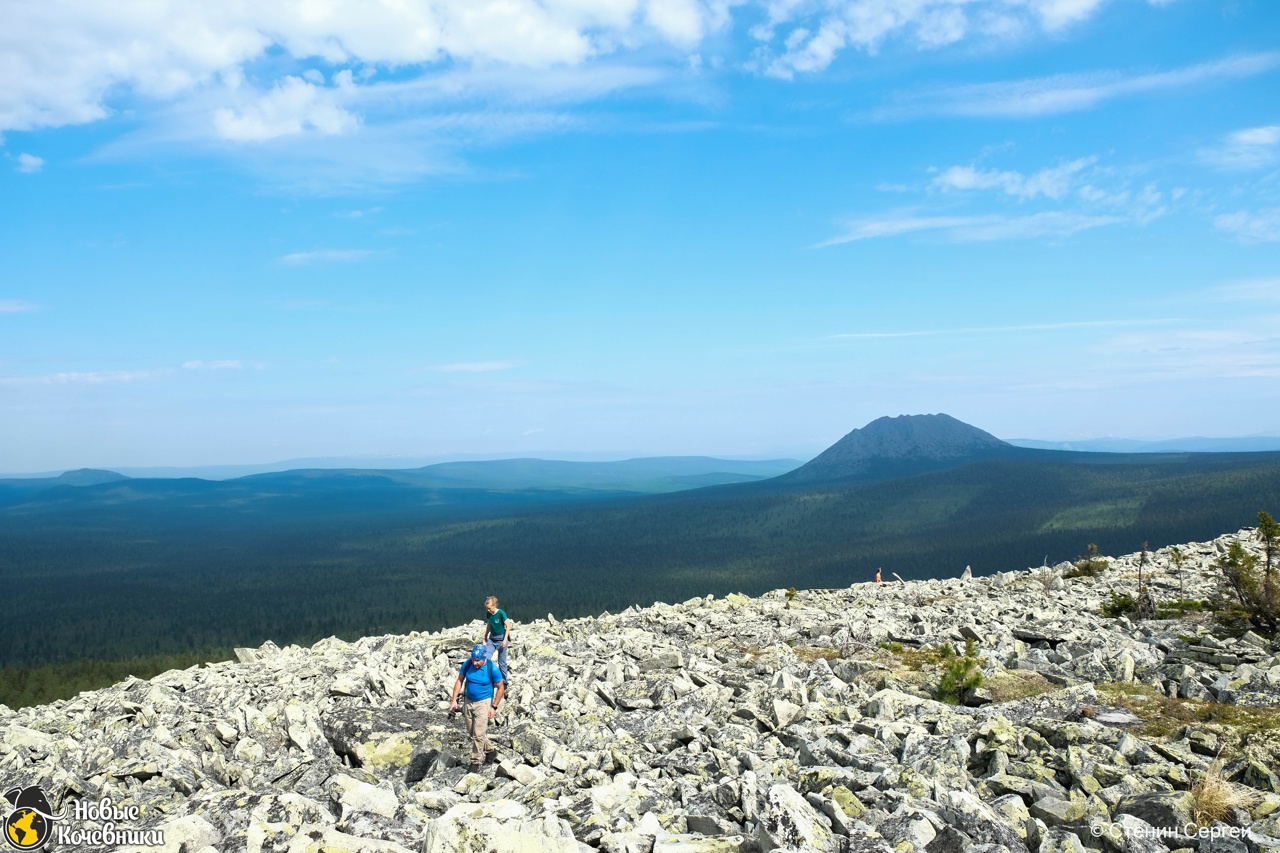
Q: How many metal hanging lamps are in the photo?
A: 0